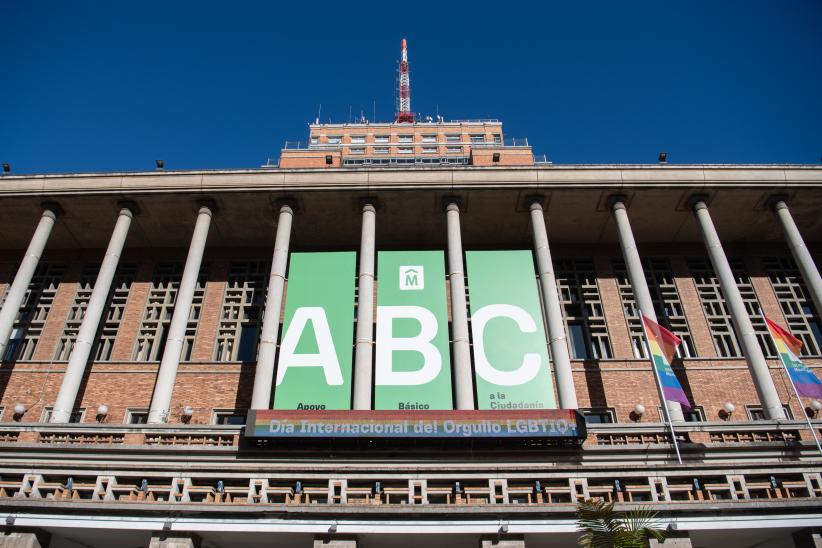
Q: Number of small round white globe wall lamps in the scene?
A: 6